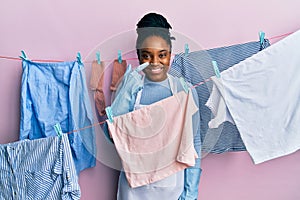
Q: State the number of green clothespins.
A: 10